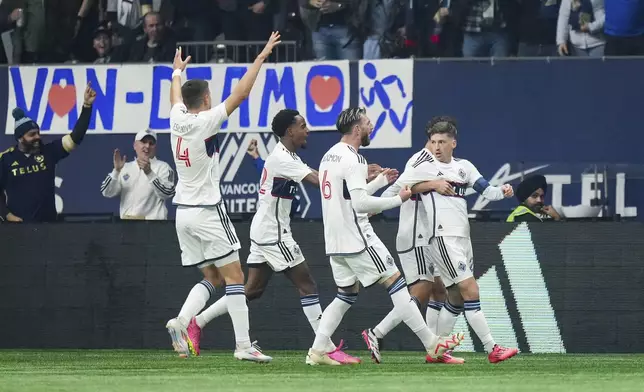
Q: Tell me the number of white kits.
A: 5